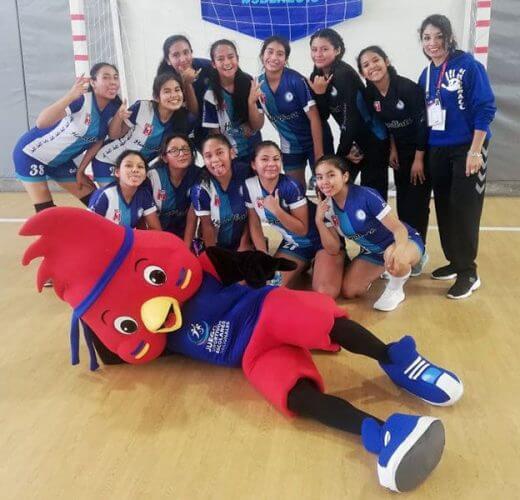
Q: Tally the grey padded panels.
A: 3